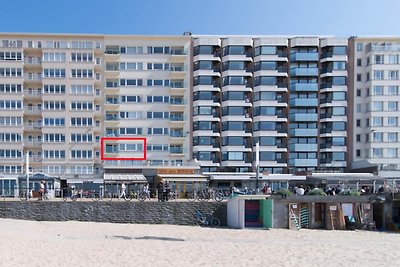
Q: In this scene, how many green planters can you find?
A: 3